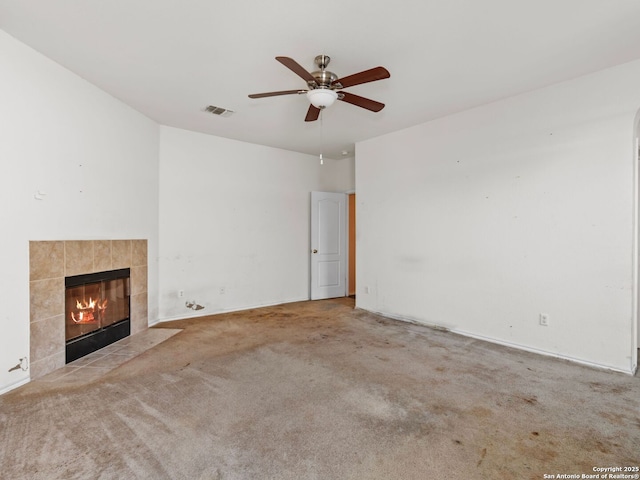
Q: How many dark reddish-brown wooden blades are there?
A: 5